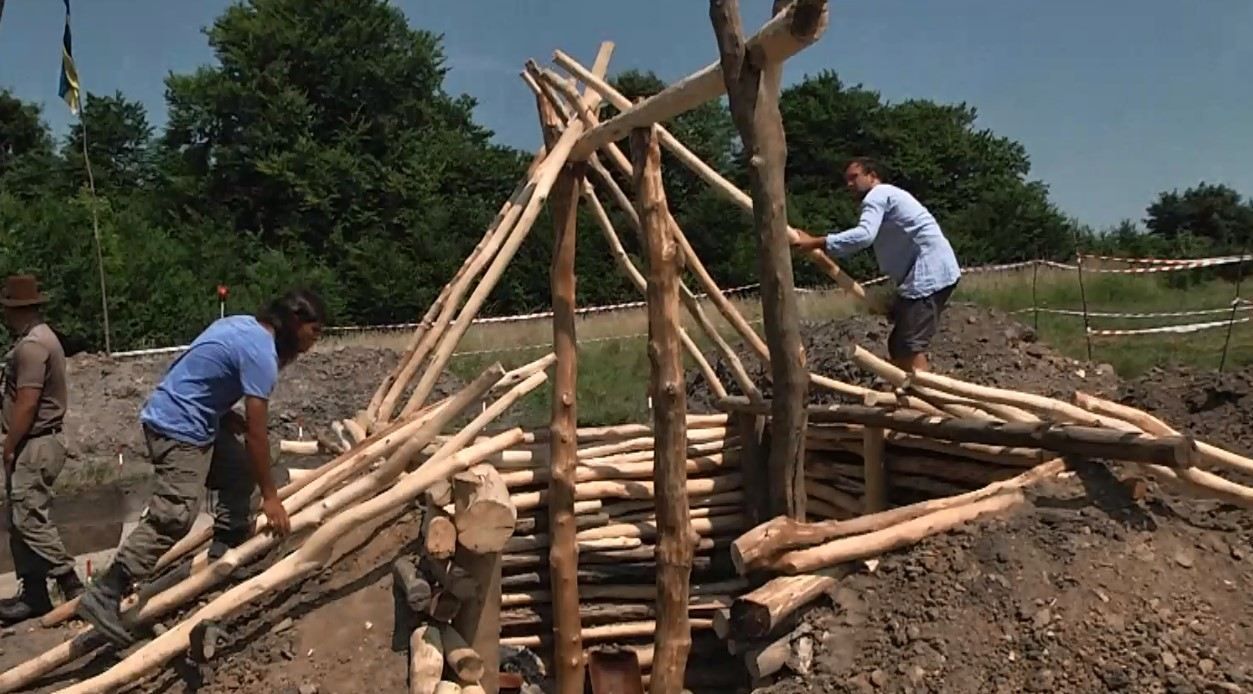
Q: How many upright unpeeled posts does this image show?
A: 3